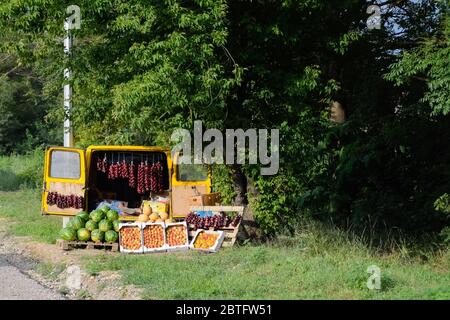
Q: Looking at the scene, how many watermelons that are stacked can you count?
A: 12